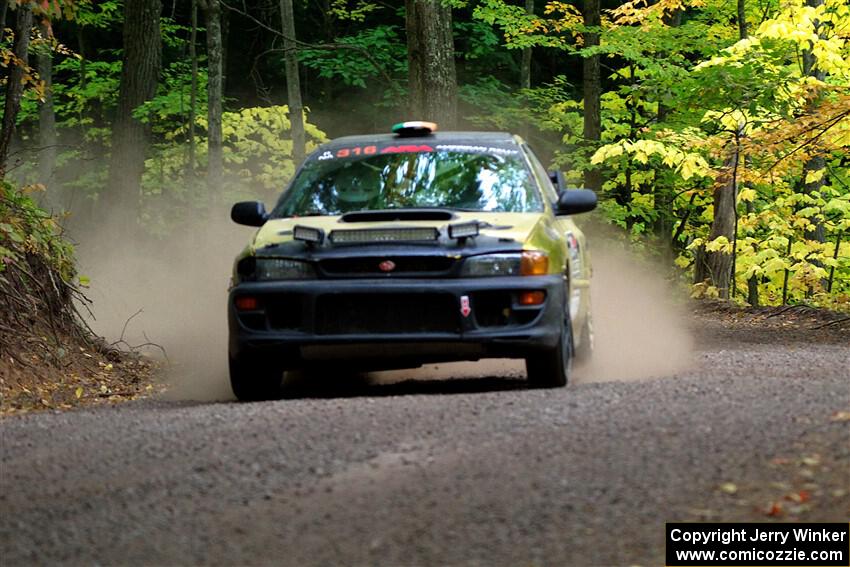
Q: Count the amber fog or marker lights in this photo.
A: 3